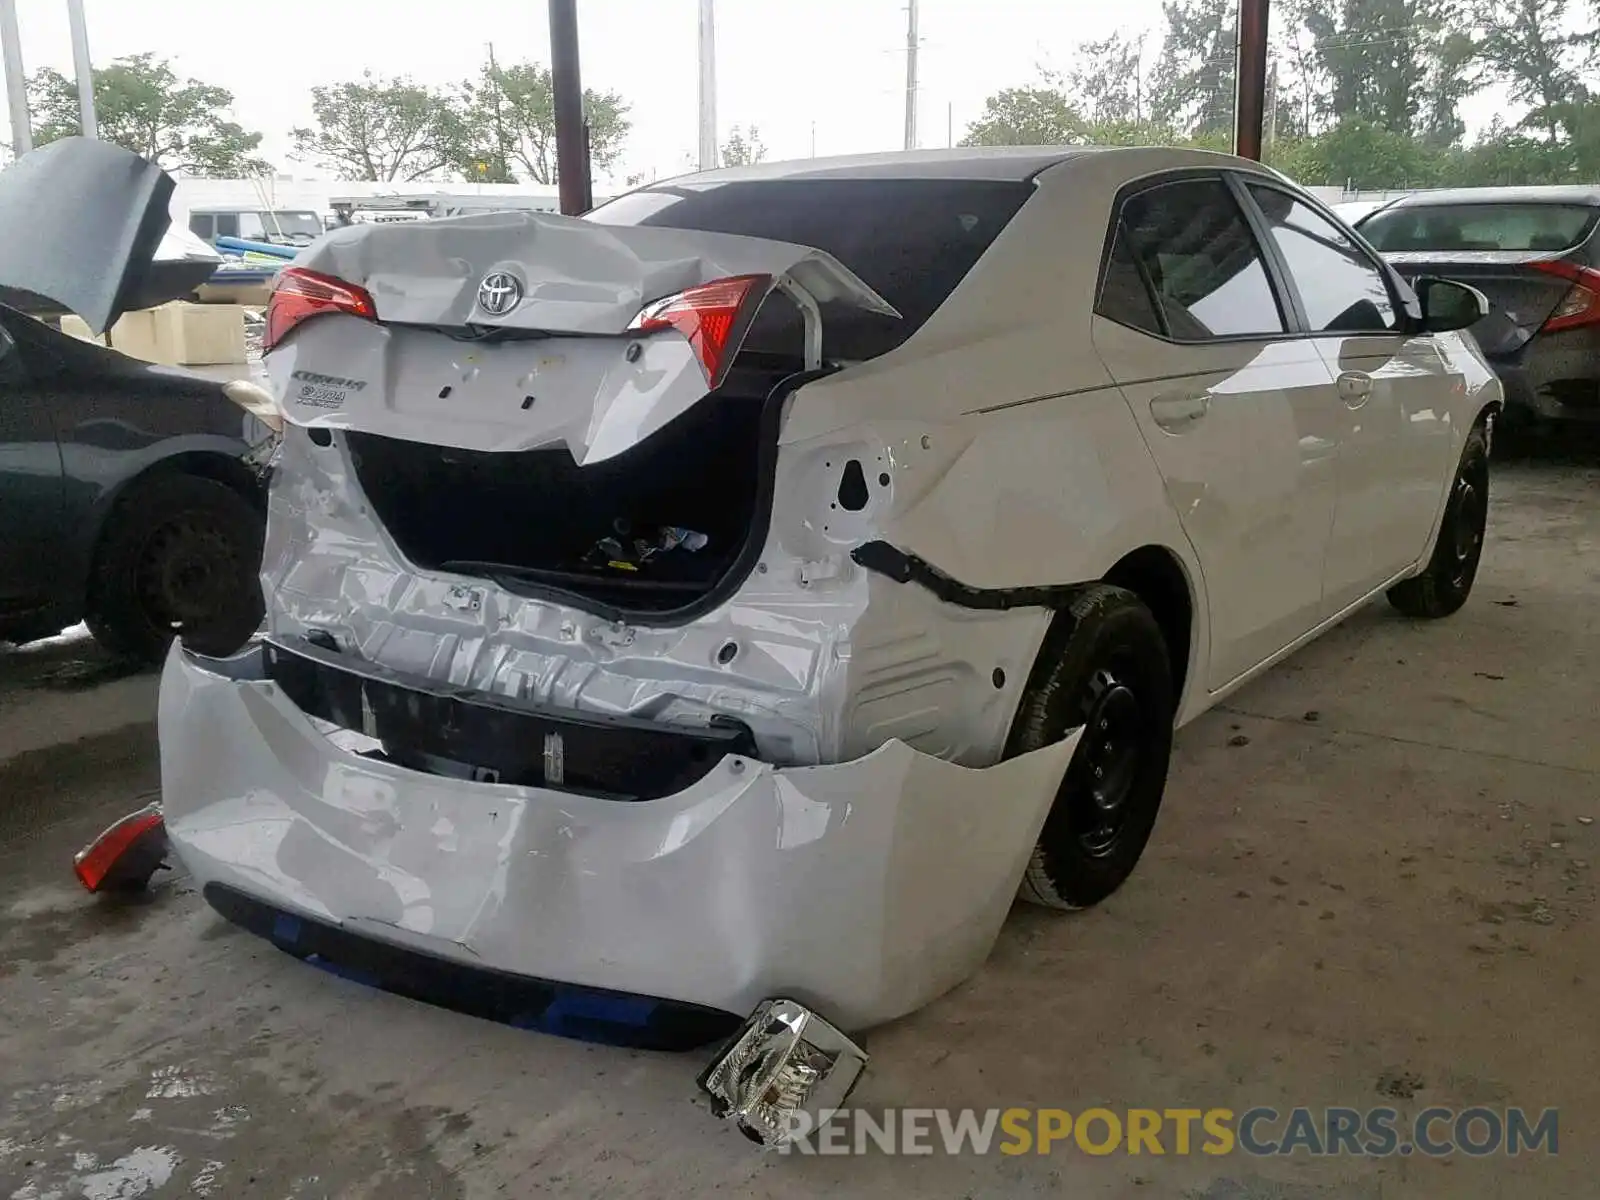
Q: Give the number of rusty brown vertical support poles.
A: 2